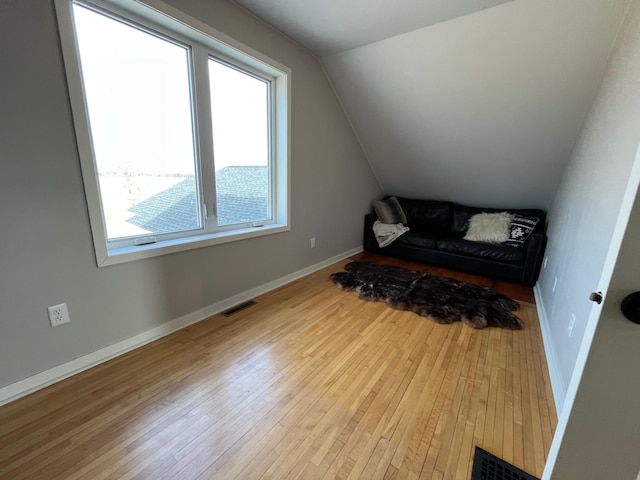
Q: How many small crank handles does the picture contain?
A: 2